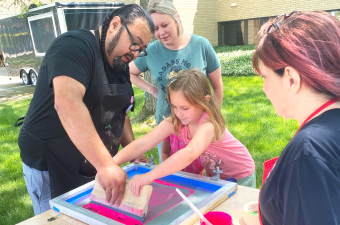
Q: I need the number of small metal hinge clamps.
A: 2